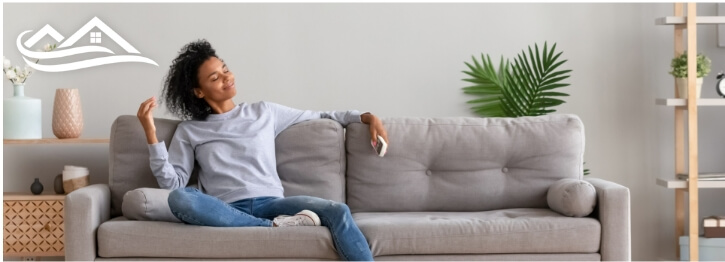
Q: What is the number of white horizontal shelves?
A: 3